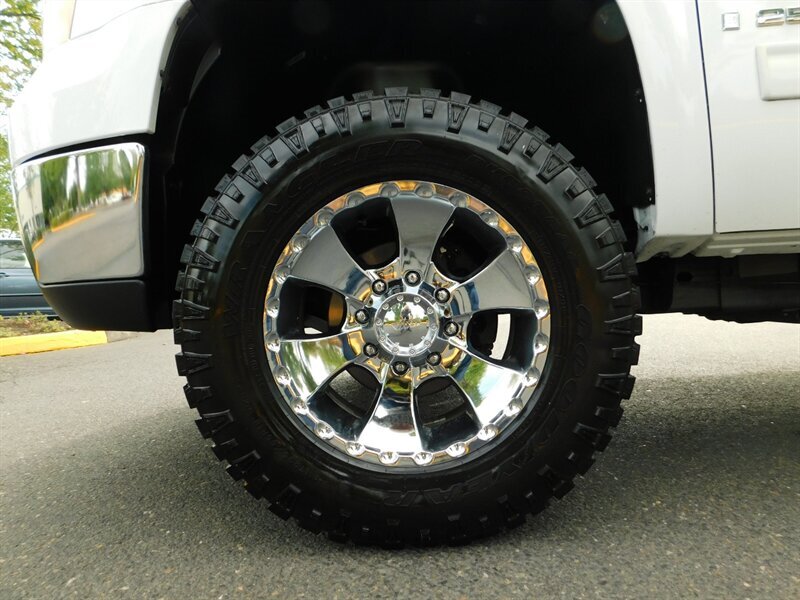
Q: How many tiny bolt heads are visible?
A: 10